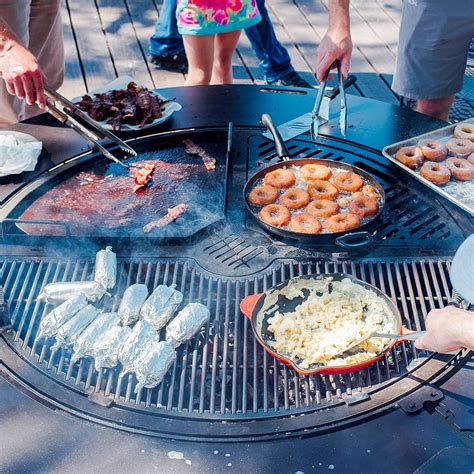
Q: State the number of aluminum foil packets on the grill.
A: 11